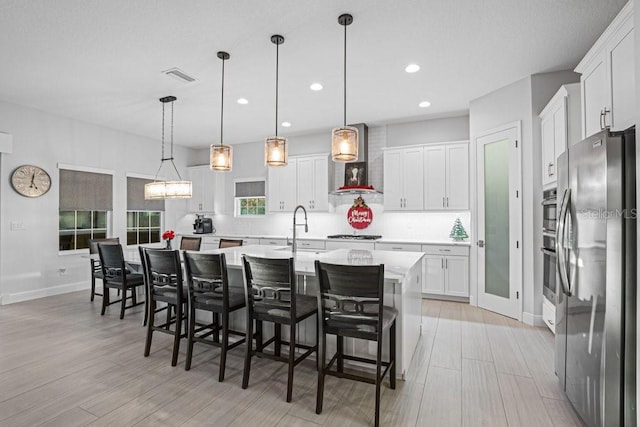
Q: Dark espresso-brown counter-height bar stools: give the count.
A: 4